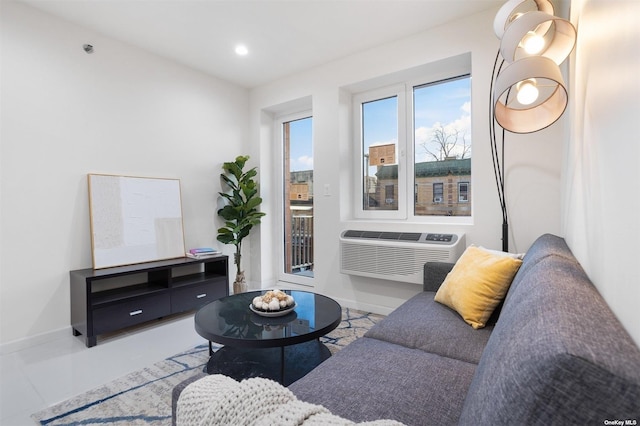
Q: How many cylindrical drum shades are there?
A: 3